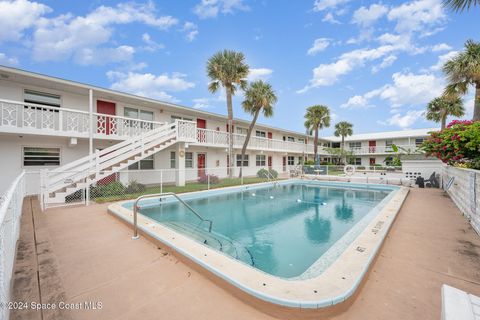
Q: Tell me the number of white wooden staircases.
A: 1